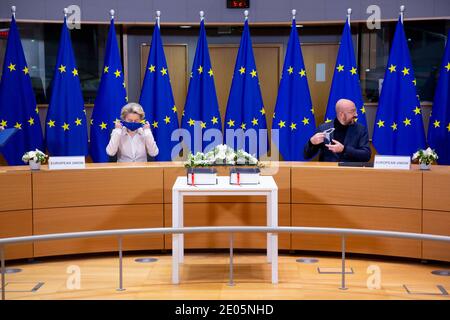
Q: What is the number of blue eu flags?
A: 10